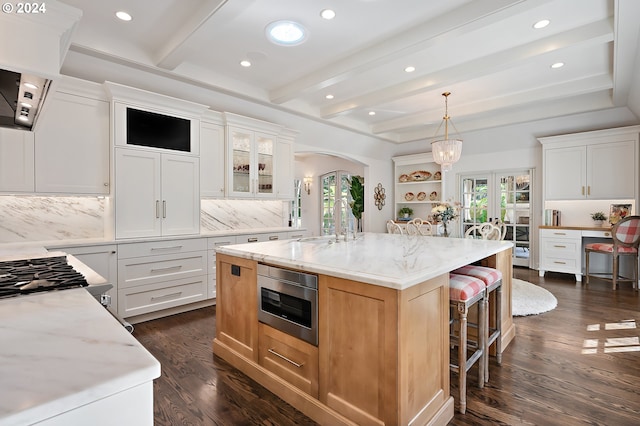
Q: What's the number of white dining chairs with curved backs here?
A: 4